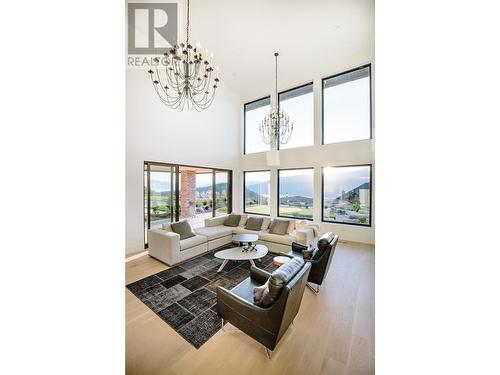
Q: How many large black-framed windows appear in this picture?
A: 6